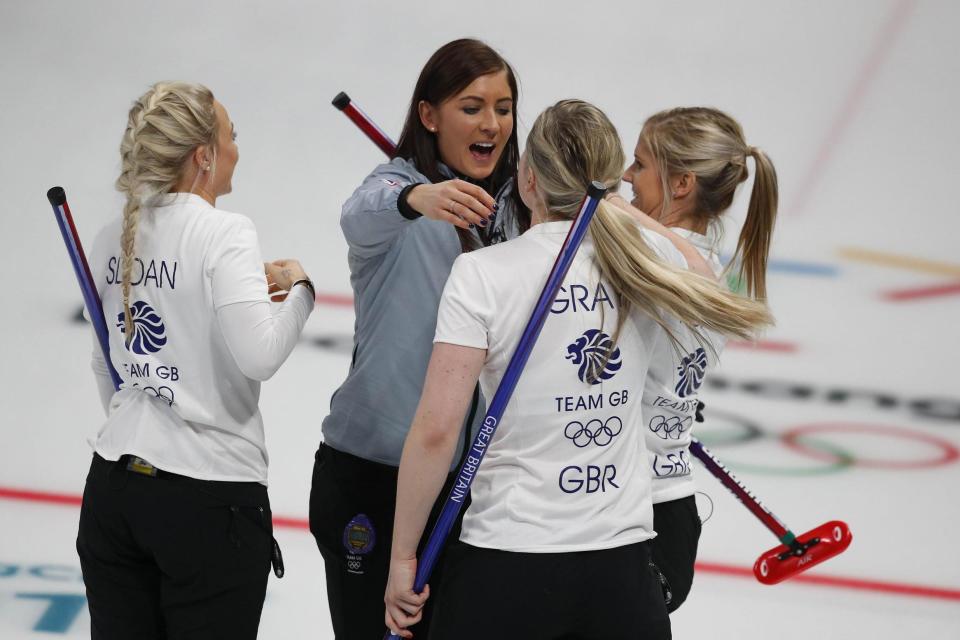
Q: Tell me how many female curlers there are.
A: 4